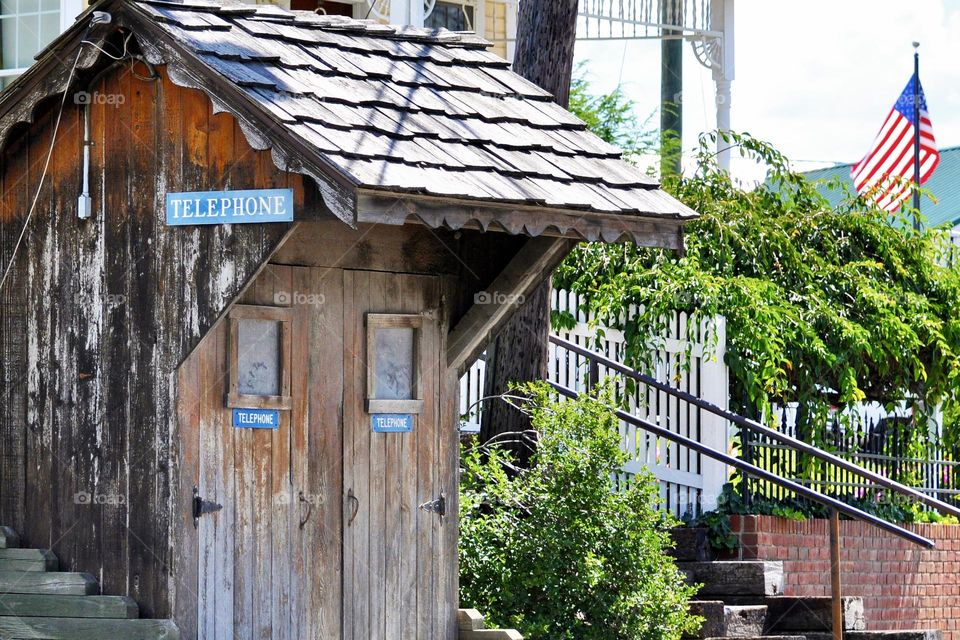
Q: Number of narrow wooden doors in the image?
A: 2